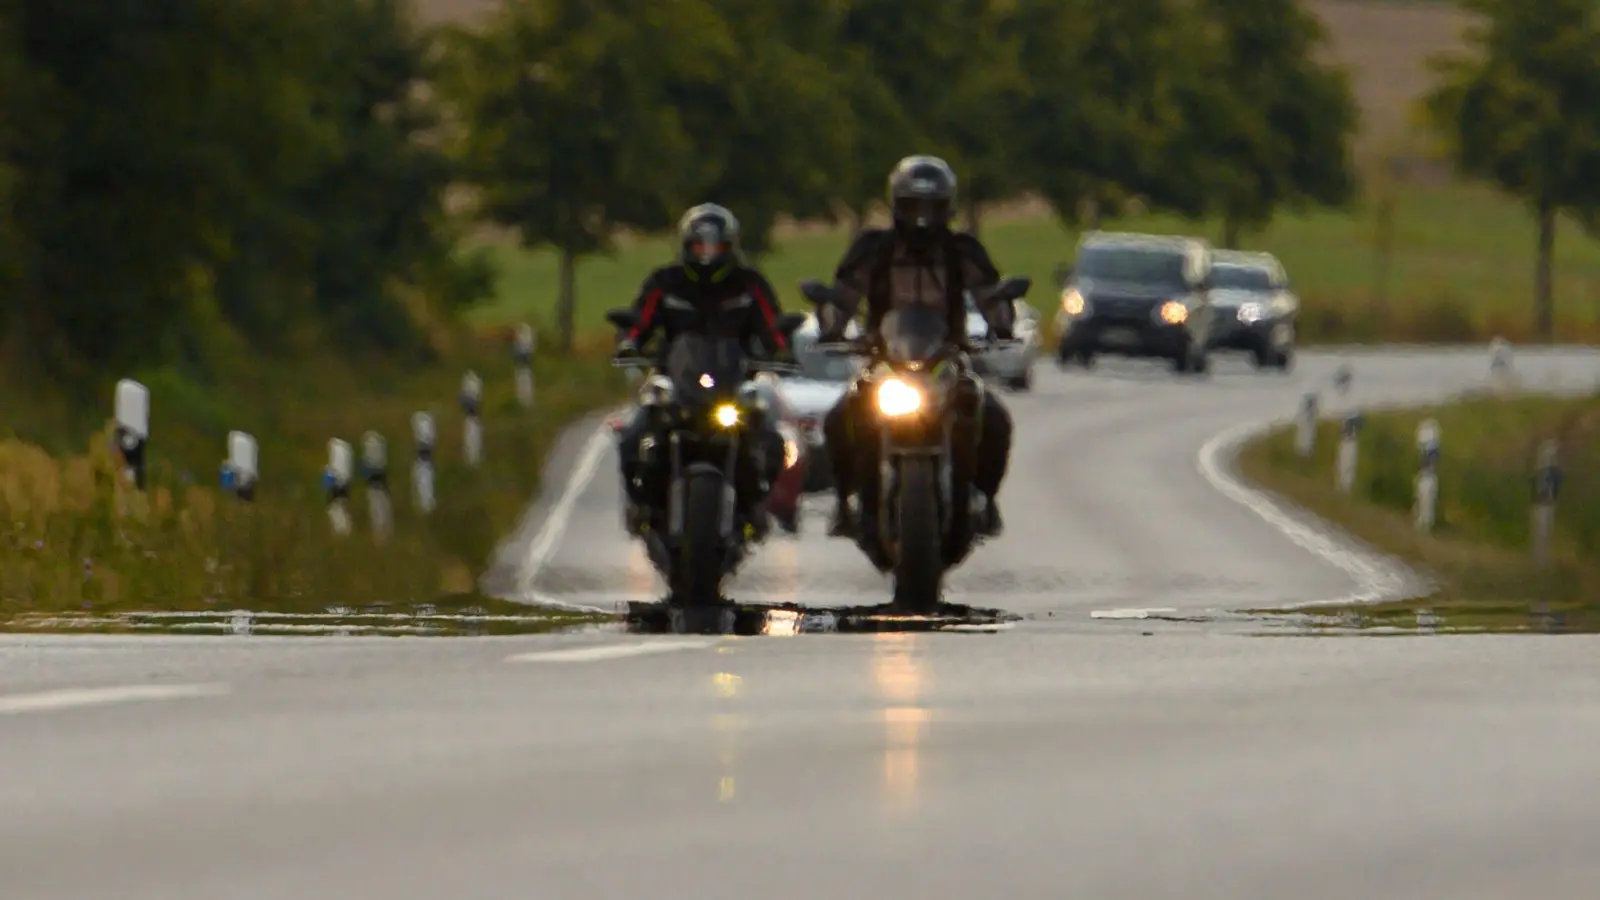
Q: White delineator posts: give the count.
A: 13